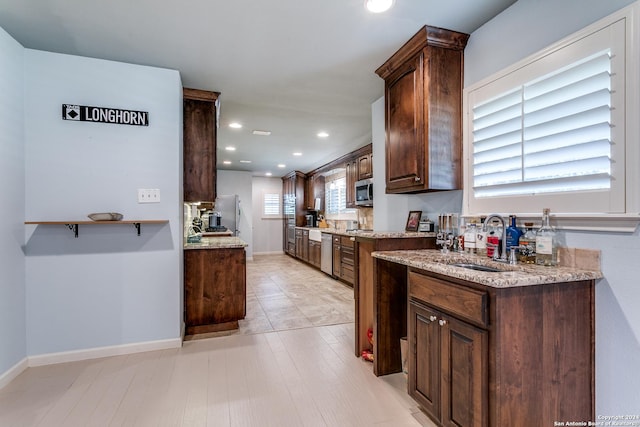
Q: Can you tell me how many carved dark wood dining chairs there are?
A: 0